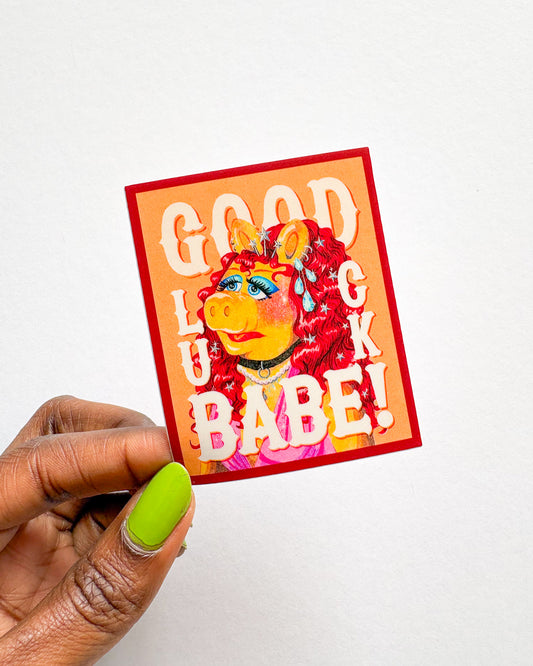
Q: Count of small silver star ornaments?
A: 12